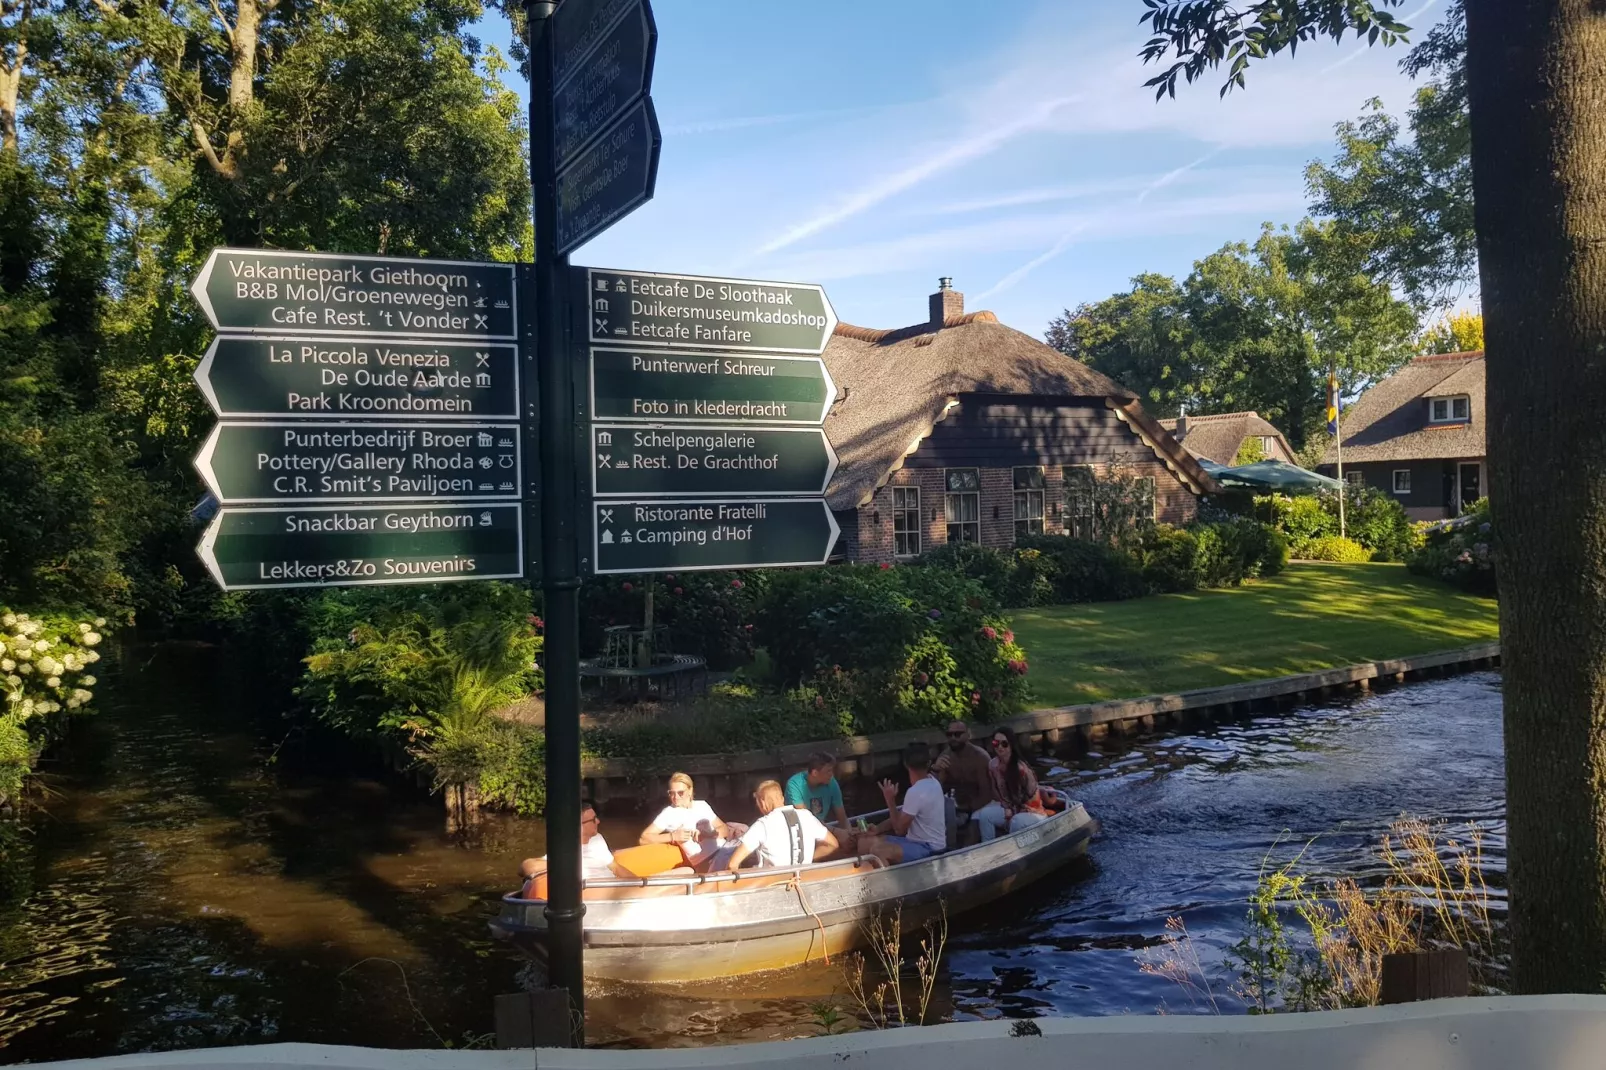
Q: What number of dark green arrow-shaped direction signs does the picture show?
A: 11